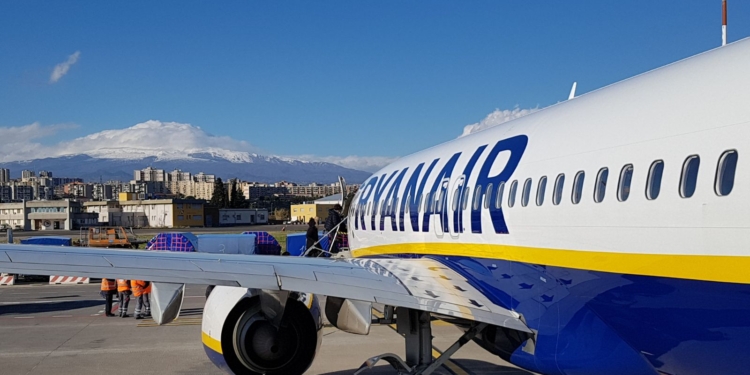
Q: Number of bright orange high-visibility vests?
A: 3